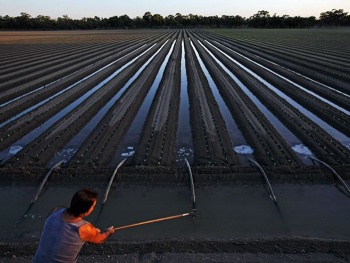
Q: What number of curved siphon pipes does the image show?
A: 5